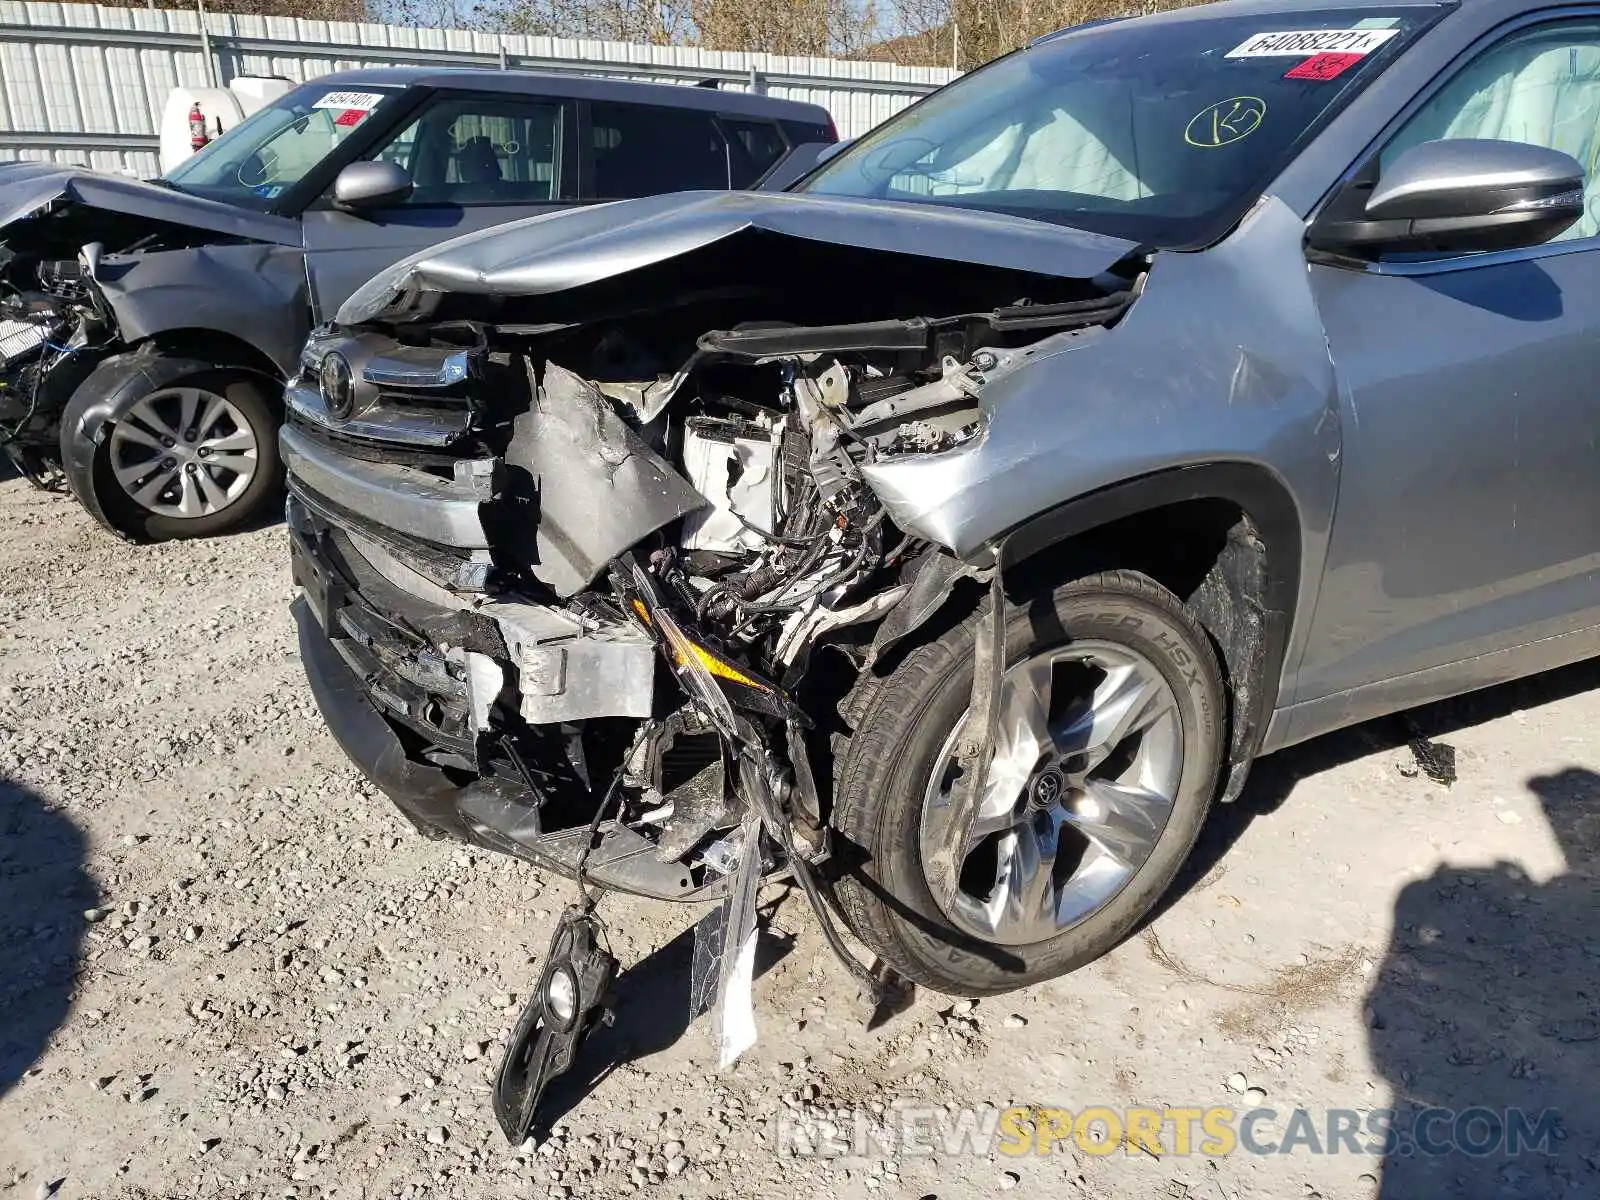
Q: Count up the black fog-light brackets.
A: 1